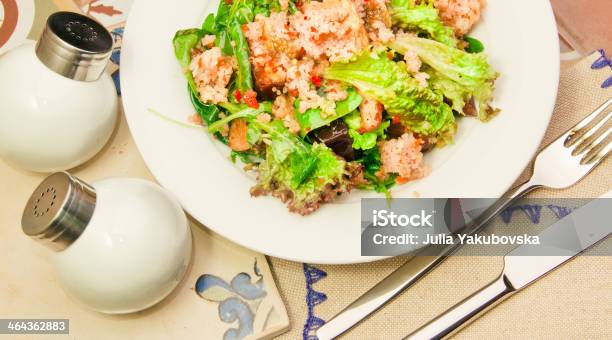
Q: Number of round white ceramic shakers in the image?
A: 2